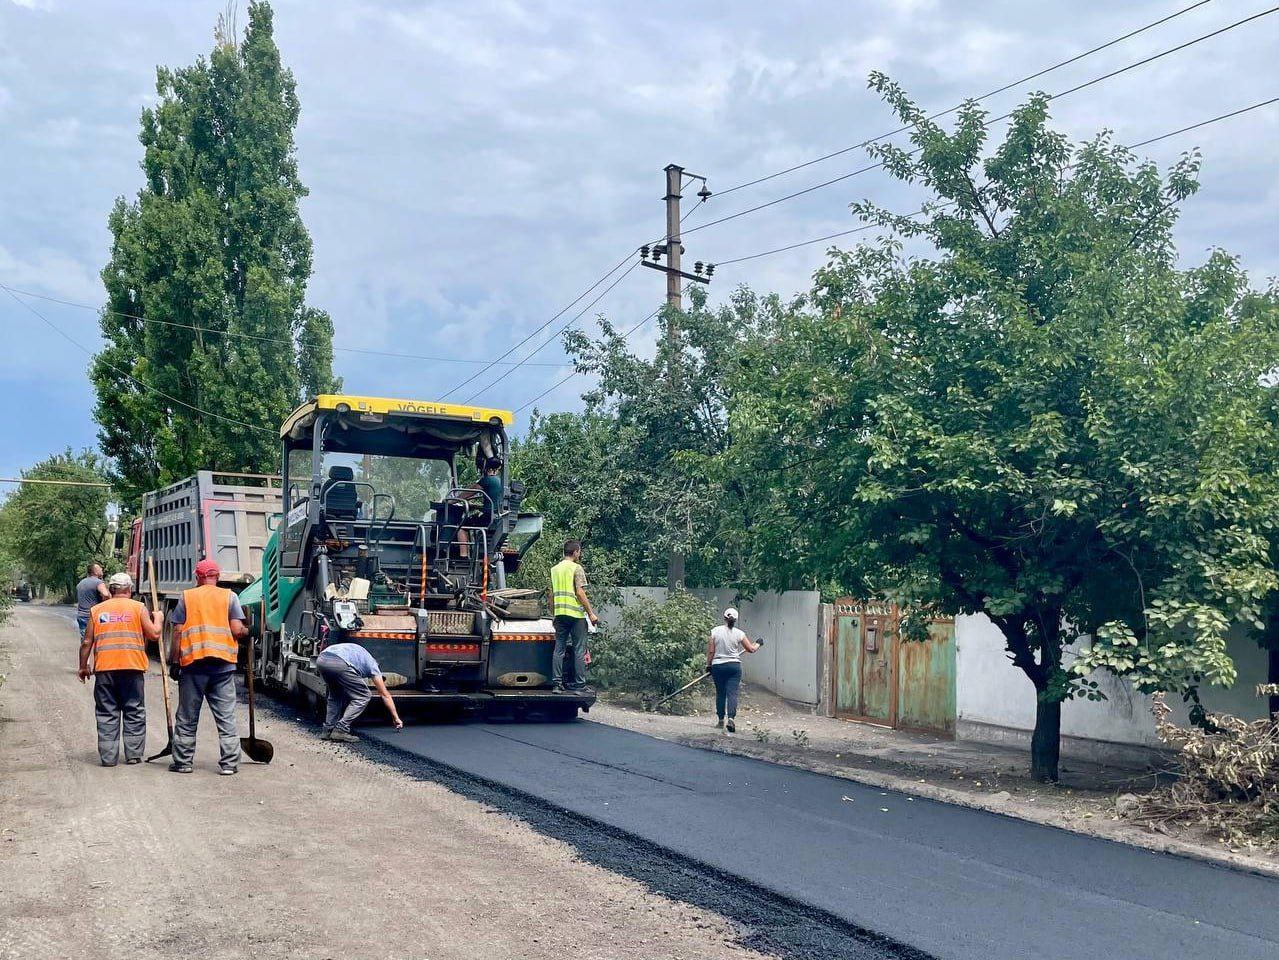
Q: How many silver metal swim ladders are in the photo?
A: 0